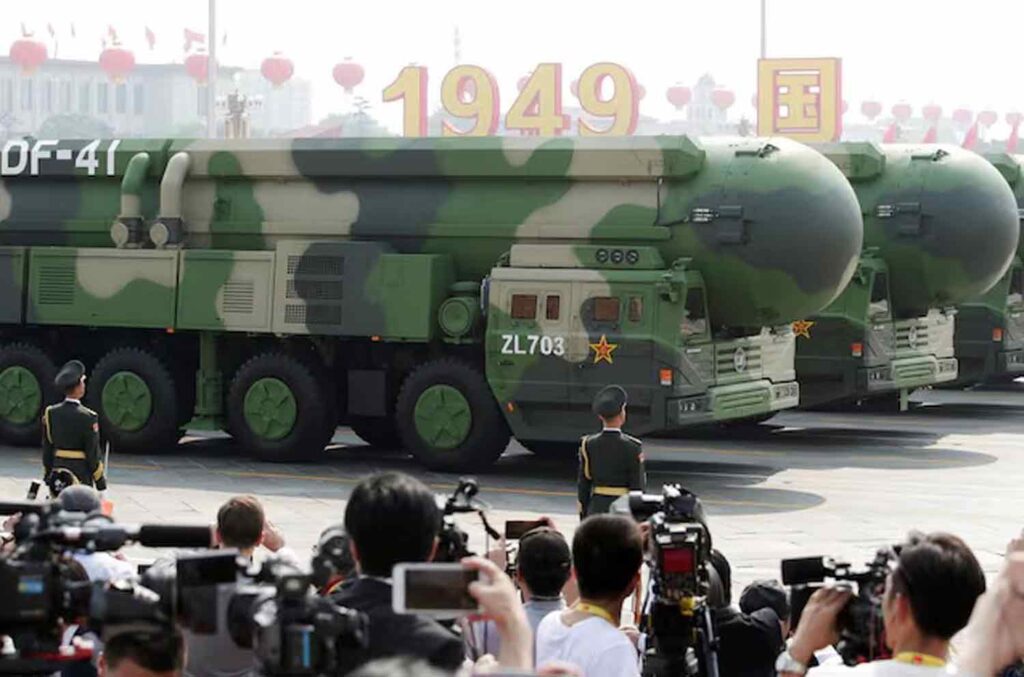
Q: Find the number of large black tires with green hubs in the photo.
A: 4